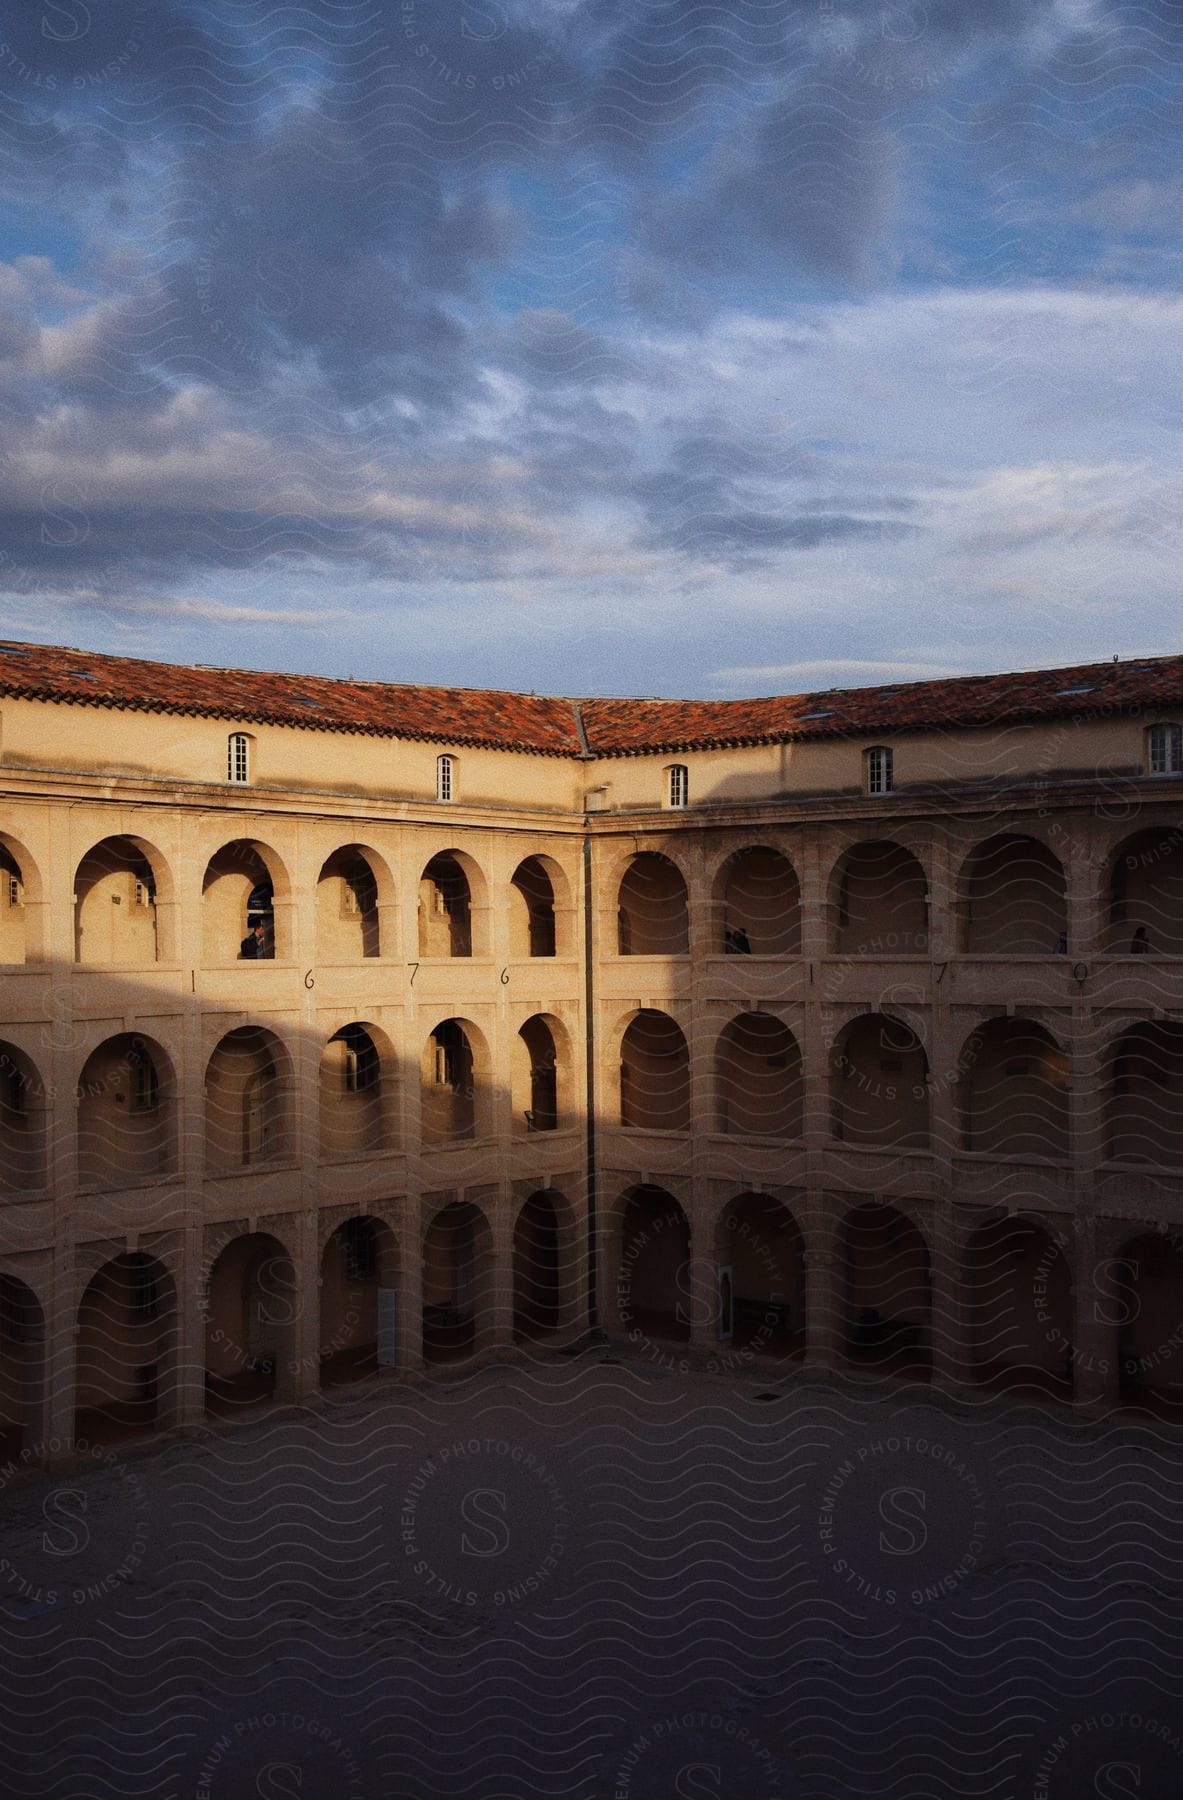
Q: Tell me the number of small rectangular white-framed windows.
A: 5